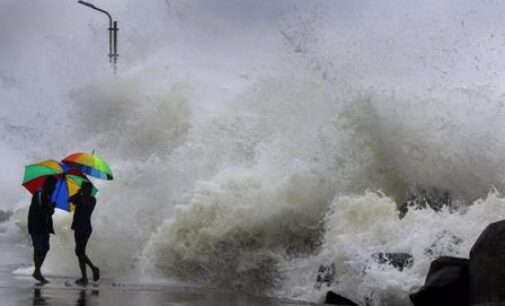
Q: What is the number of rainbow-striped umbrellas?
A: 2